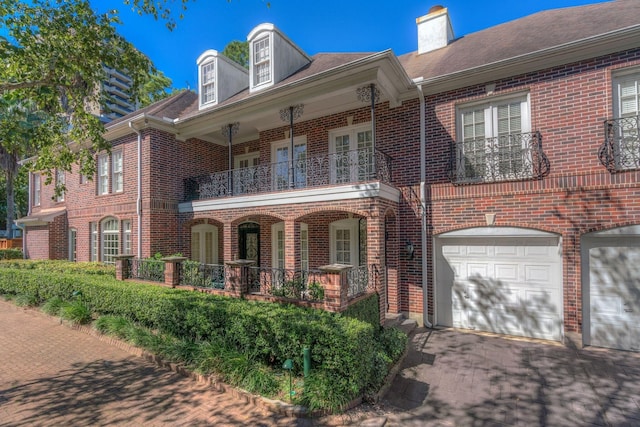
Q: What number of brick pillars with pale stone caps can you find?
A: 4